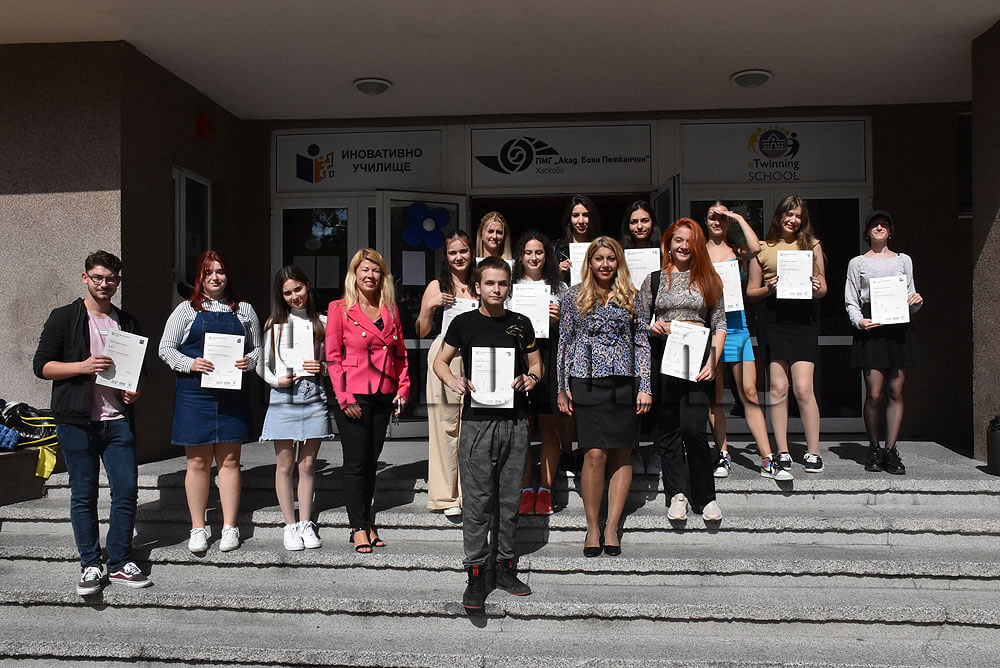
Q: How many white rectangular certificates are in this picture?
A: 12